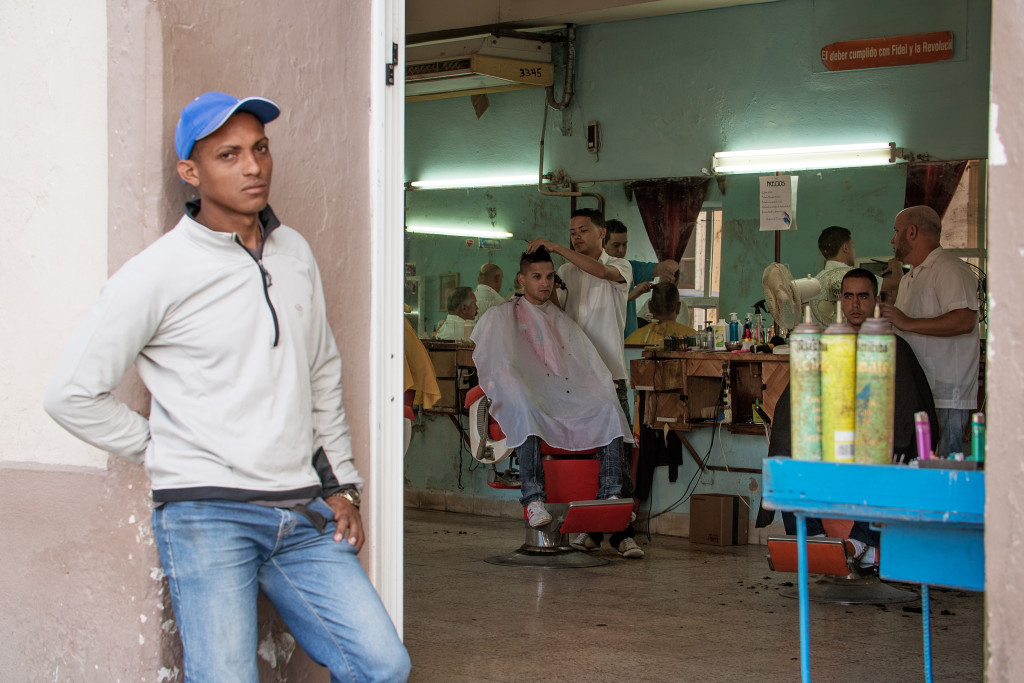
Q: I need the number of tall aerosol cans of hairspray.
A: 3